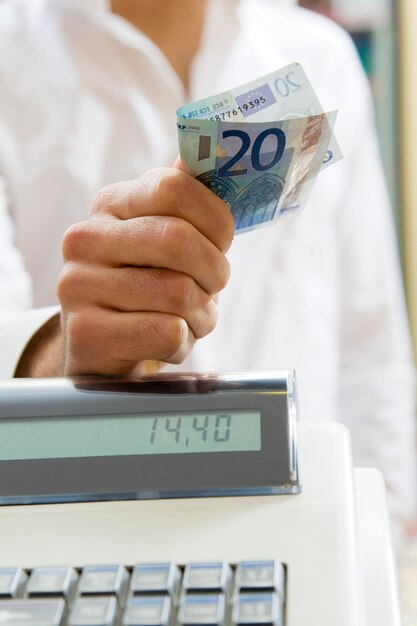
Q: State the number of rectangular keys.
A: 11